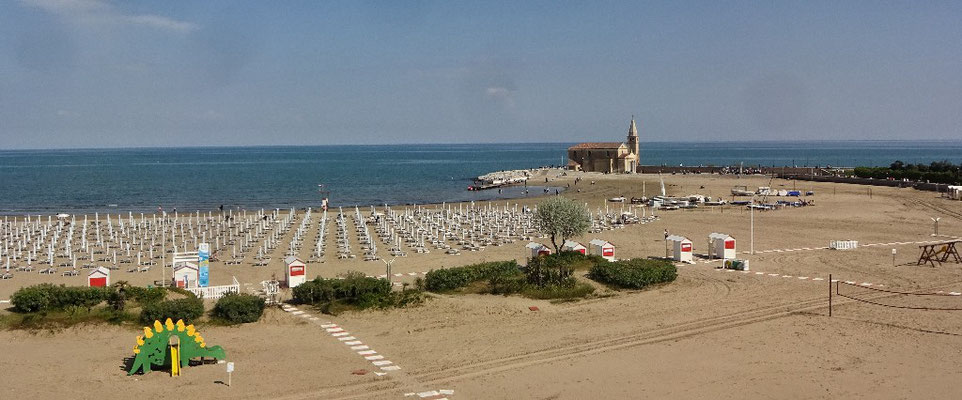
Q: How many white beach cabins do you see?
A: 8